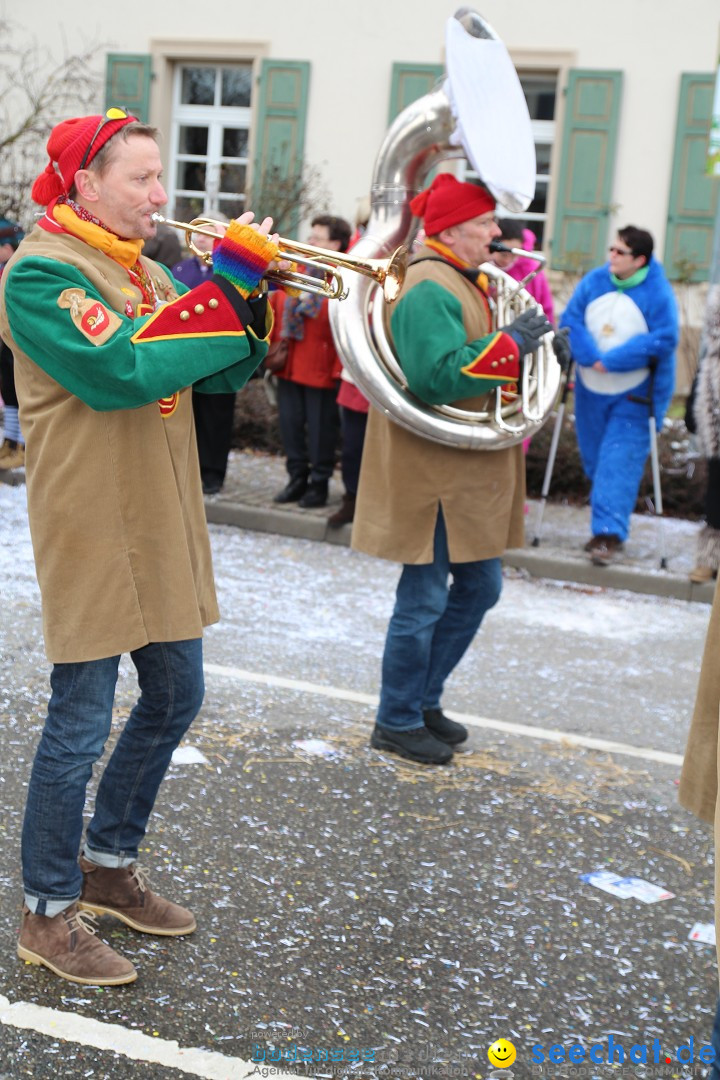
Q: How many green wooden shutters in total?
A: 5